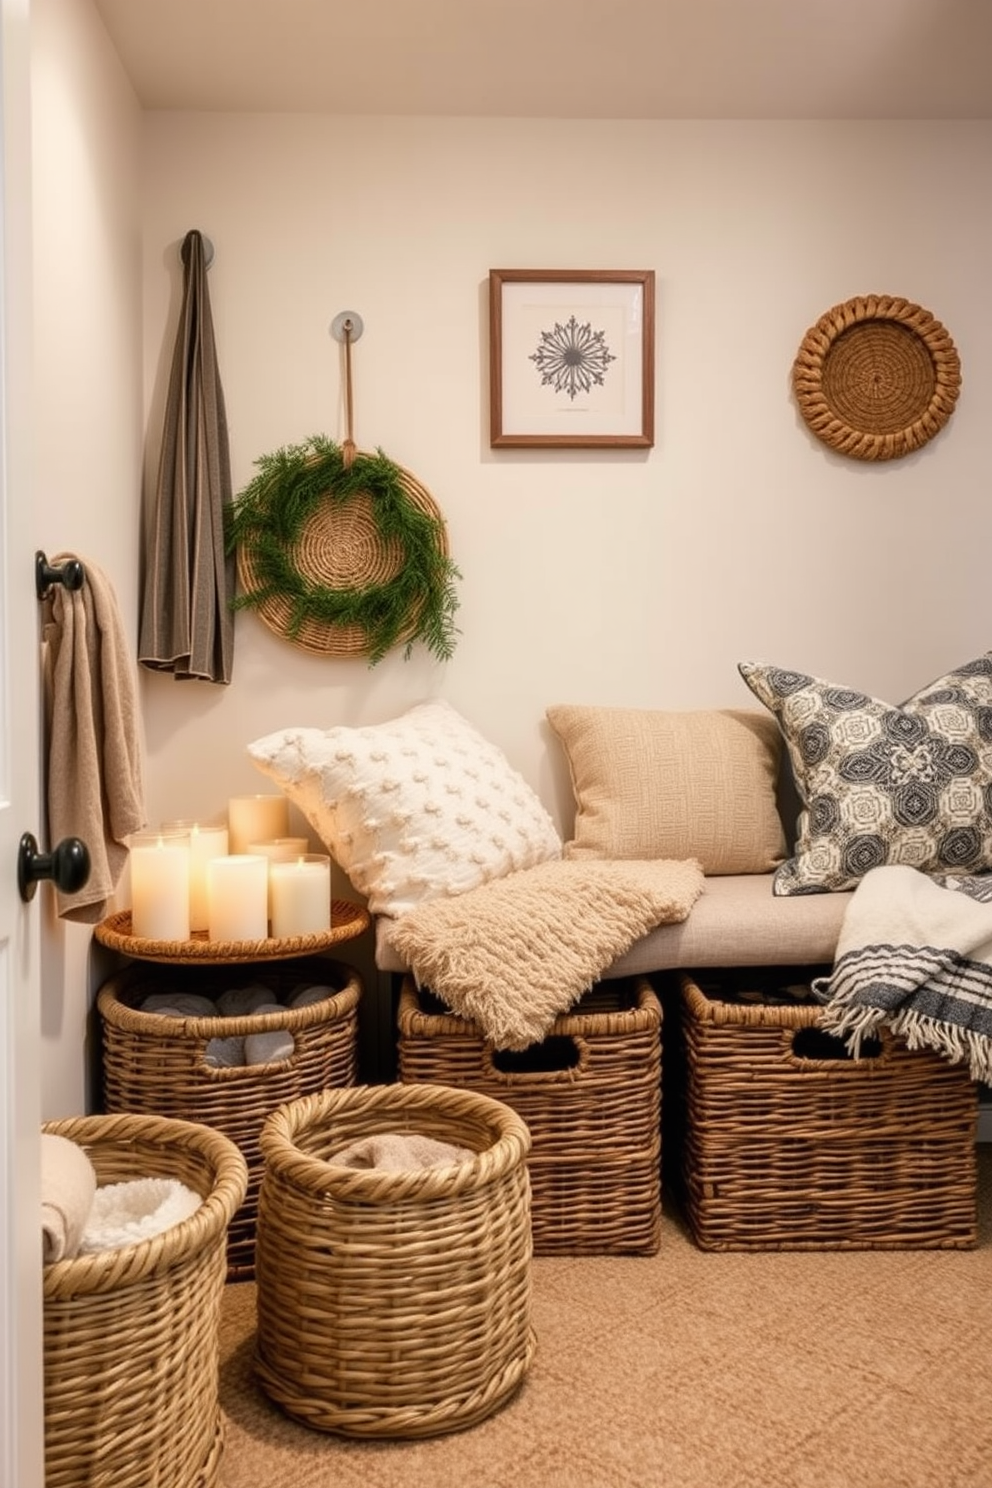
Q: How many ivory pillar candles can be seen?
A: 6